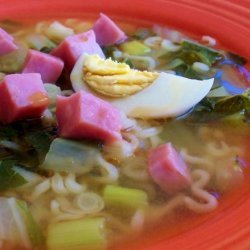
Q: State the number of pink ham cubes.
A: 7